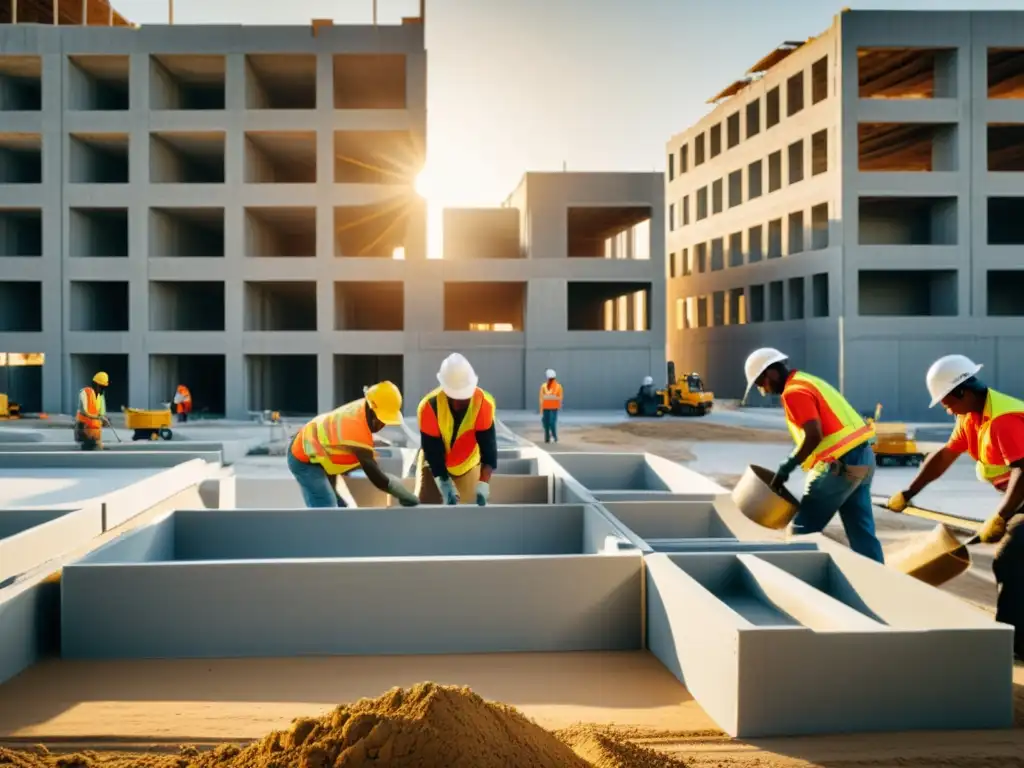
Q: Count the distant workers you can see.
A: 4